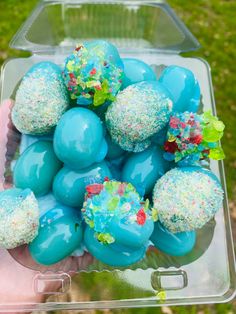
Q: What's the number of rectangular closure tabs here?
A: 2